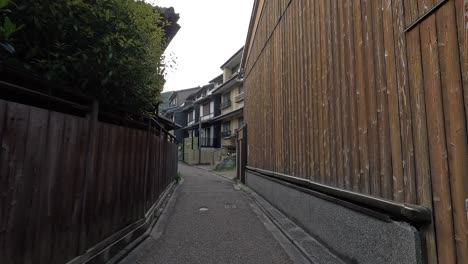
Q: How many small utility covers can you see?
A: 2